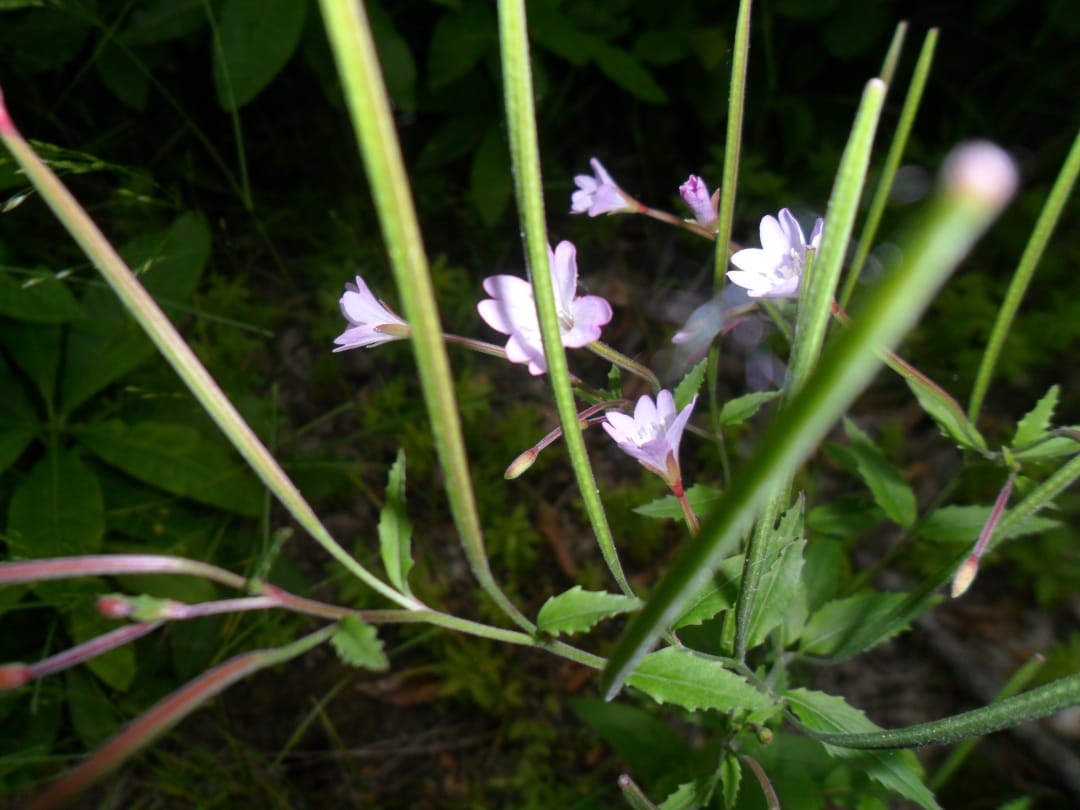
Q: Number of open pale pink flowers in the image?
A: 5